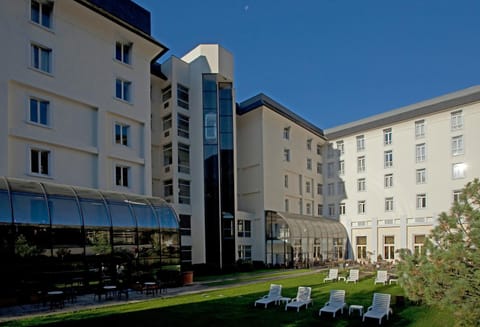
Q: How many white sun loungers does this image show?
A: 7